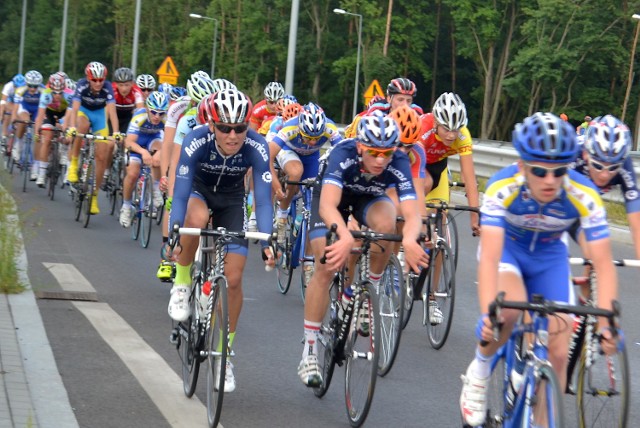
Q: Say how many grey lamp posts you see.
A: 6